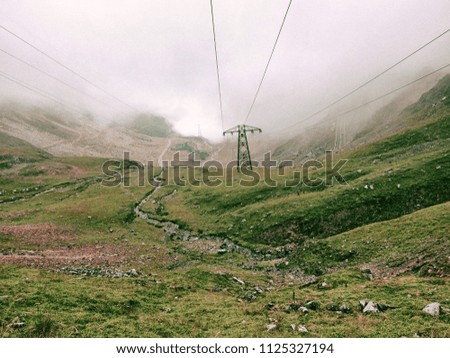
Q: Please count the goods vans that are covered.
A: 0